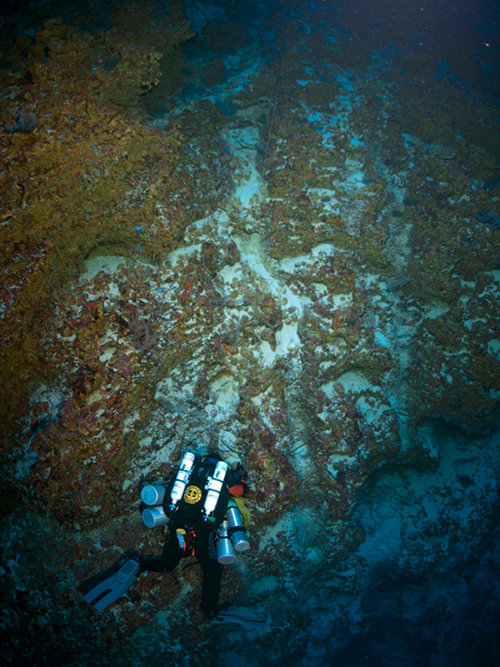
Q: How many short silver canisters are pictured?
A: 4